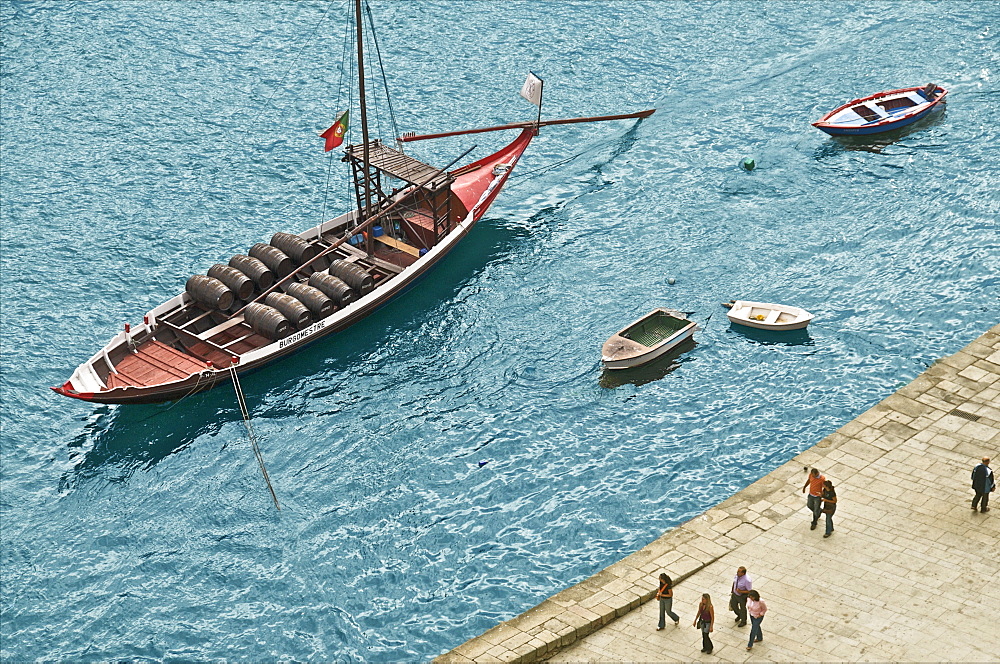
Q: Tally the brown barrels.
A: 10